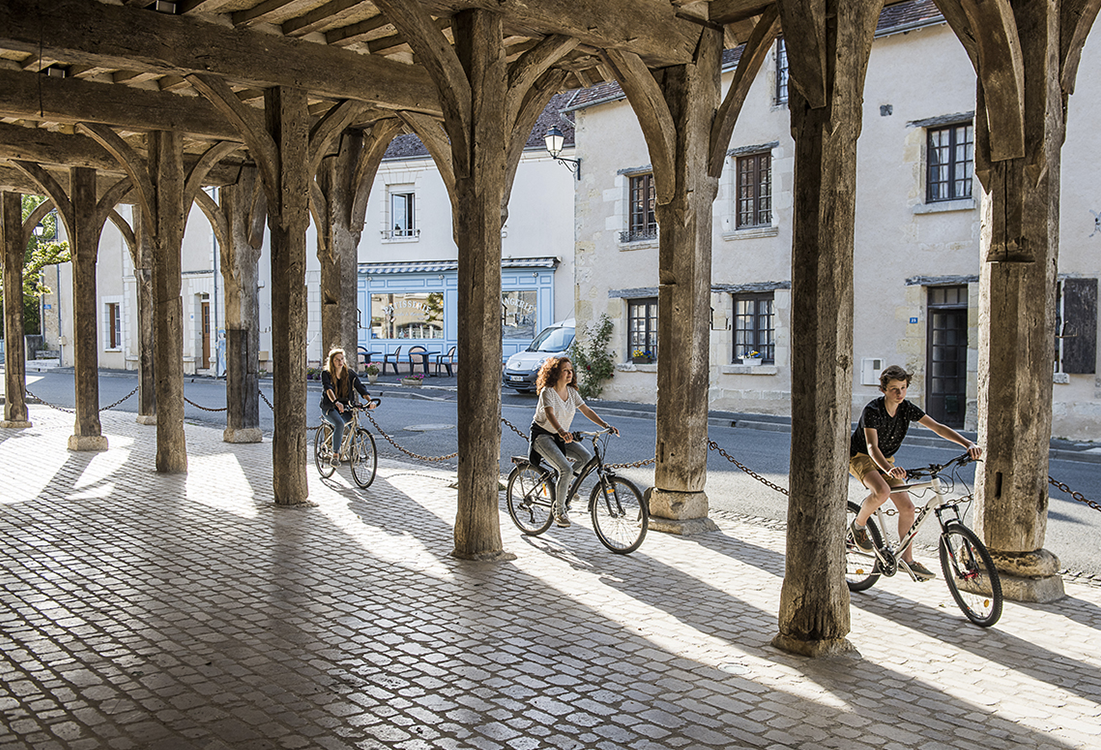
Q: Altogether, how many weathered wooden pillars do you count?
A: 11